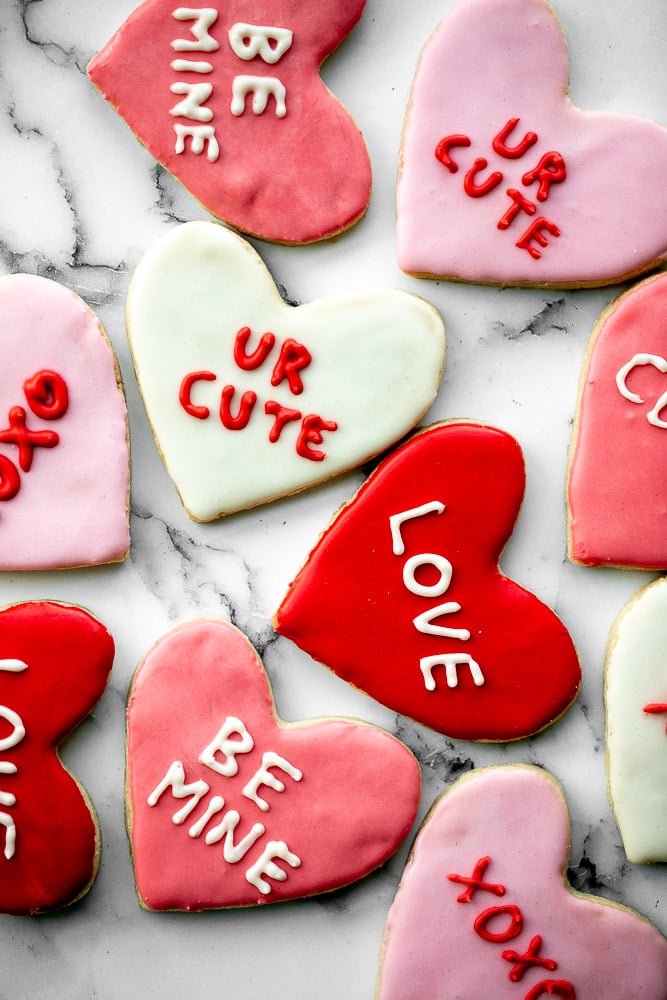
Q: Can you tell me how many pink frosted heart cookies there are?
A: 6